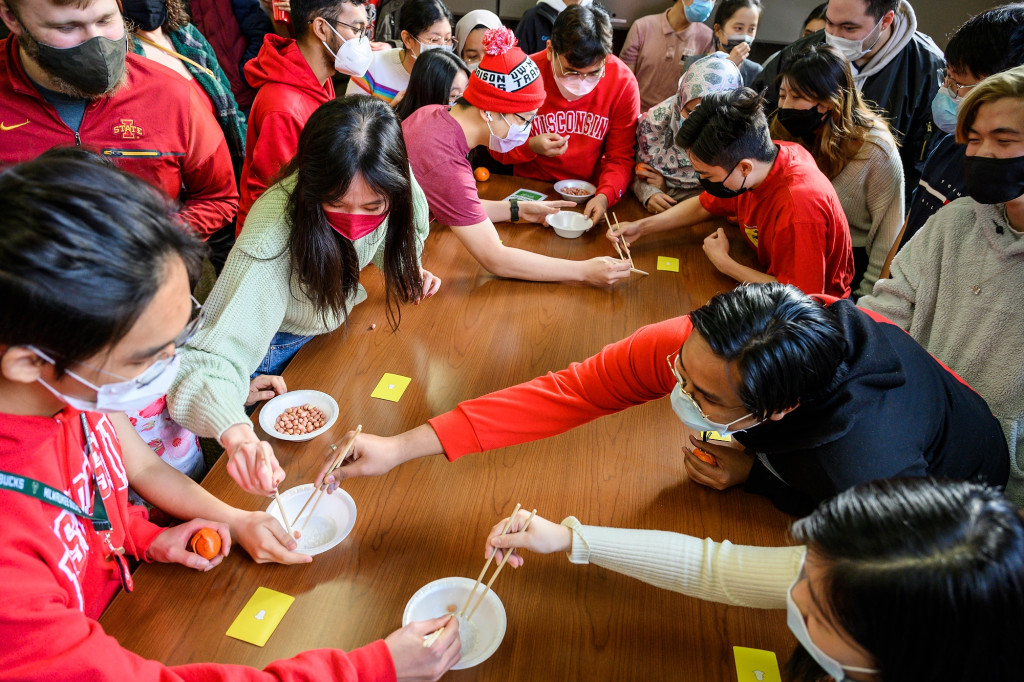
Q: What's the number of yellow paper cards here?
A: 5